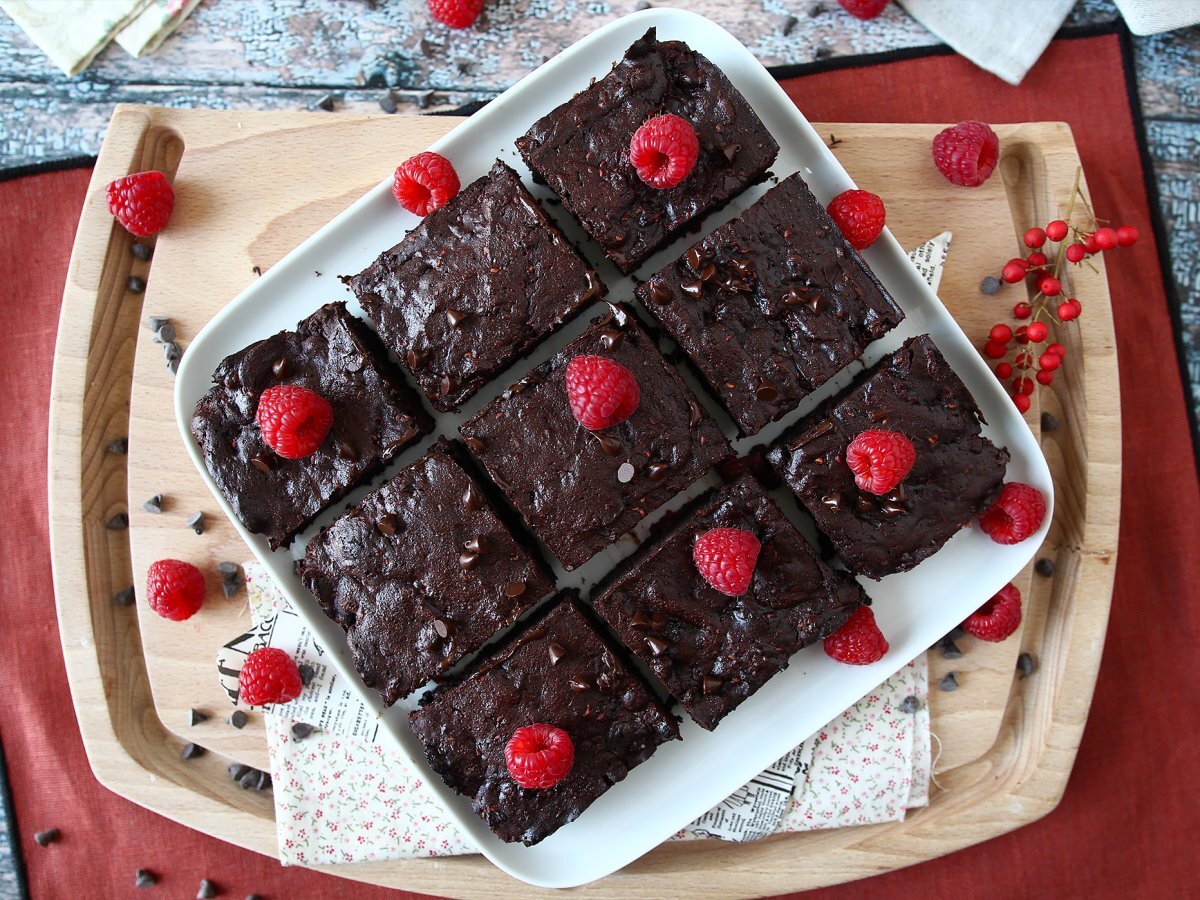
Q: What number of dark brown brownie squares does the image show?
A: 9